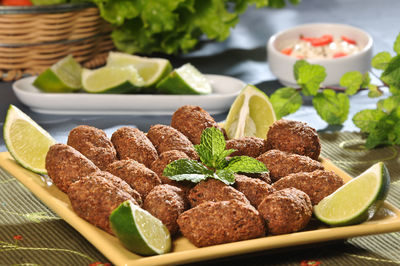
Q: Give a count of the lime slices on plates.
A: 8